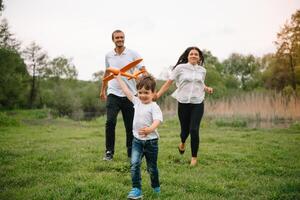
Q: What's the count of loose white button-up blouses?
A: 1